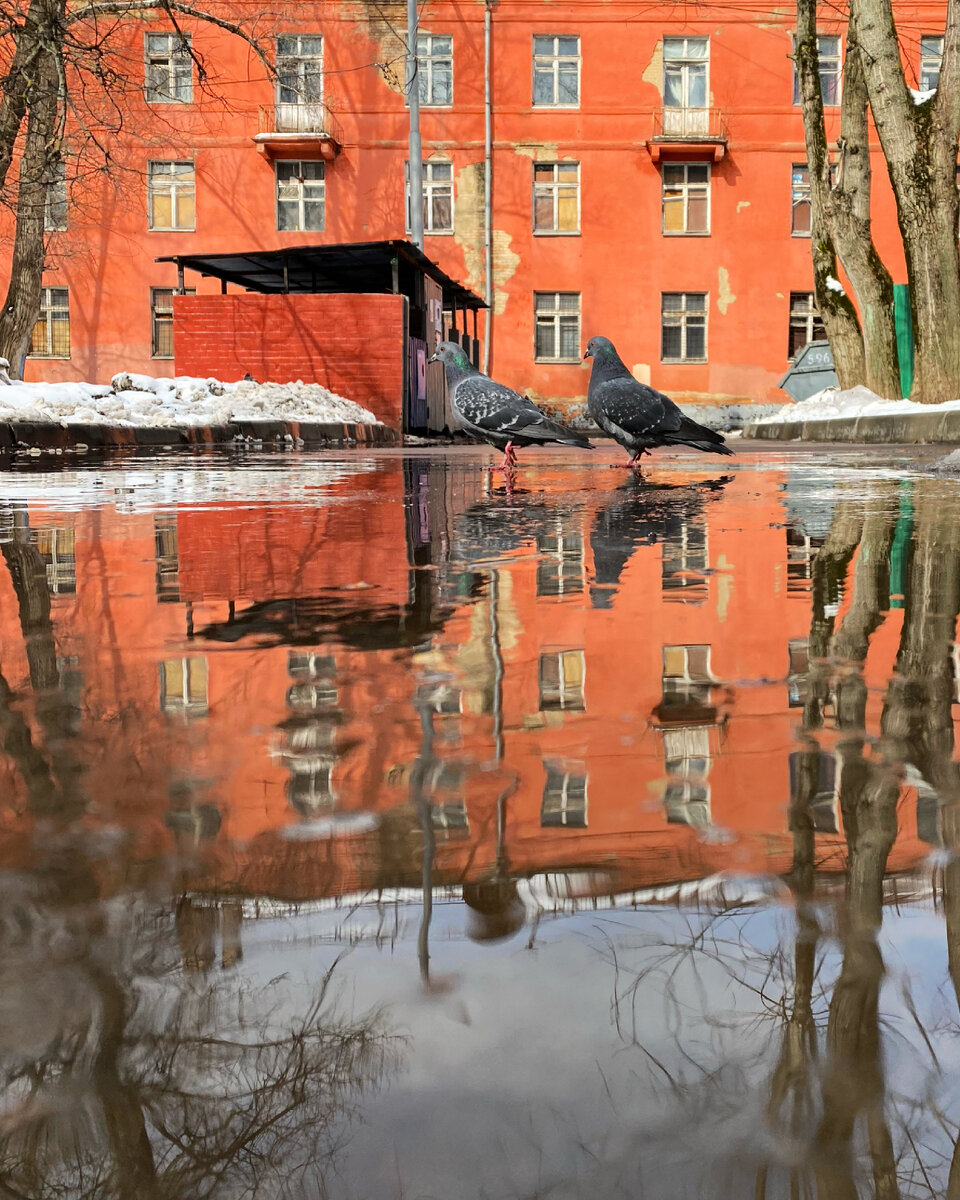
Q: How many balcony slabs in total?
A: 2